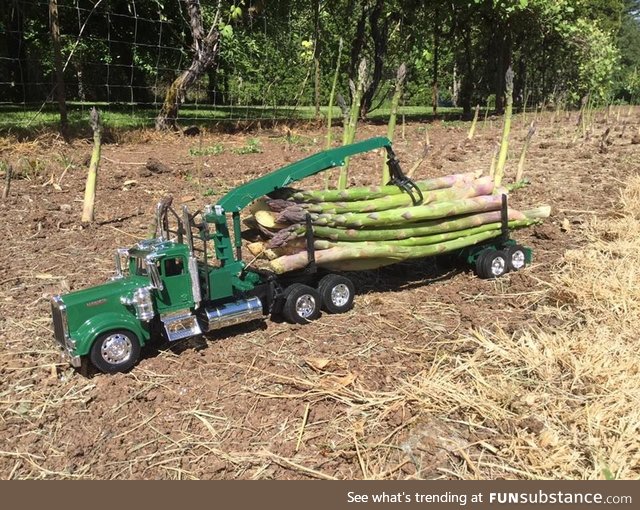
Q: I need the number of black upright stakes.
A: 2